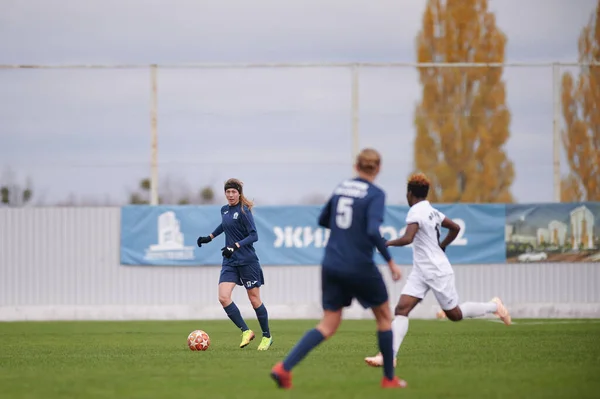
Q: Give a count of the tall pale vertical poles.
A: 3